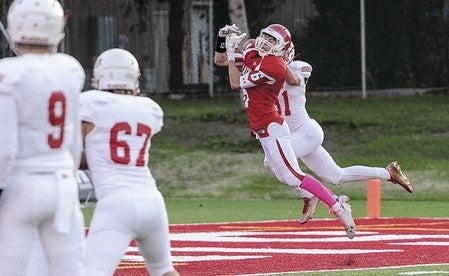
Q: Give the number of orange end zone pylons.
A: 1